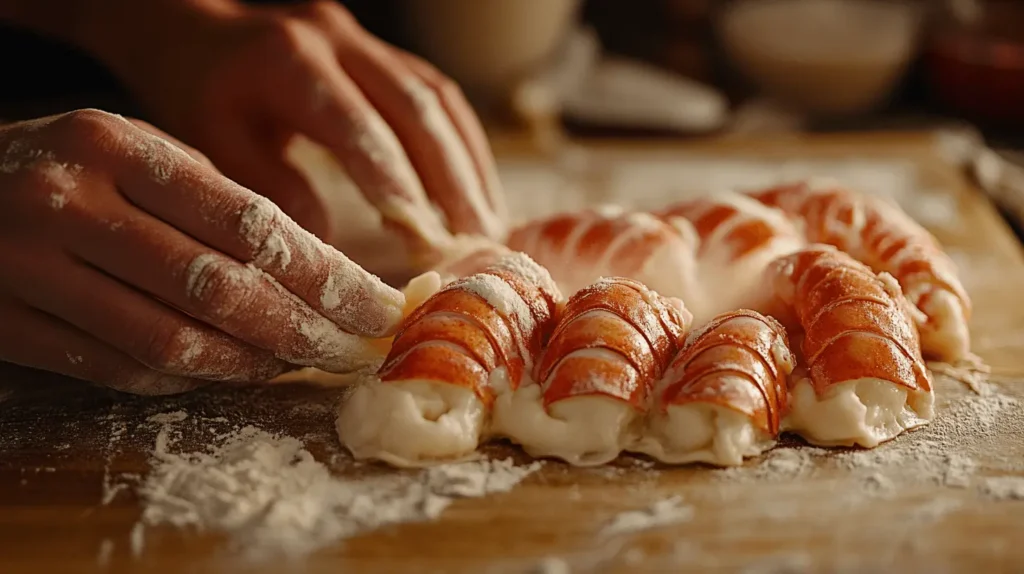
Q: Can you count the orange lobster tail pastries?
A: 7